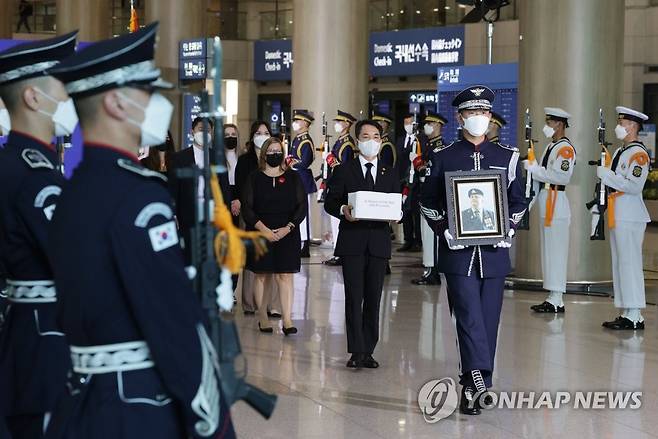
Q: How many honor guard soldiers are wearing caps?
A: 10